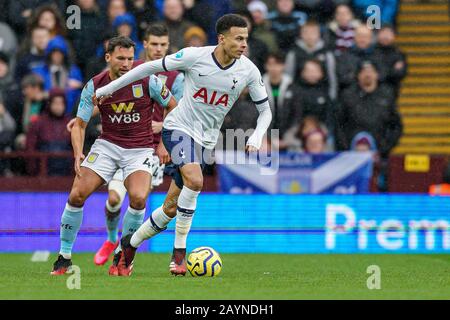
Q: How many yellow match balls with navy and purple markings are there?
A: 1